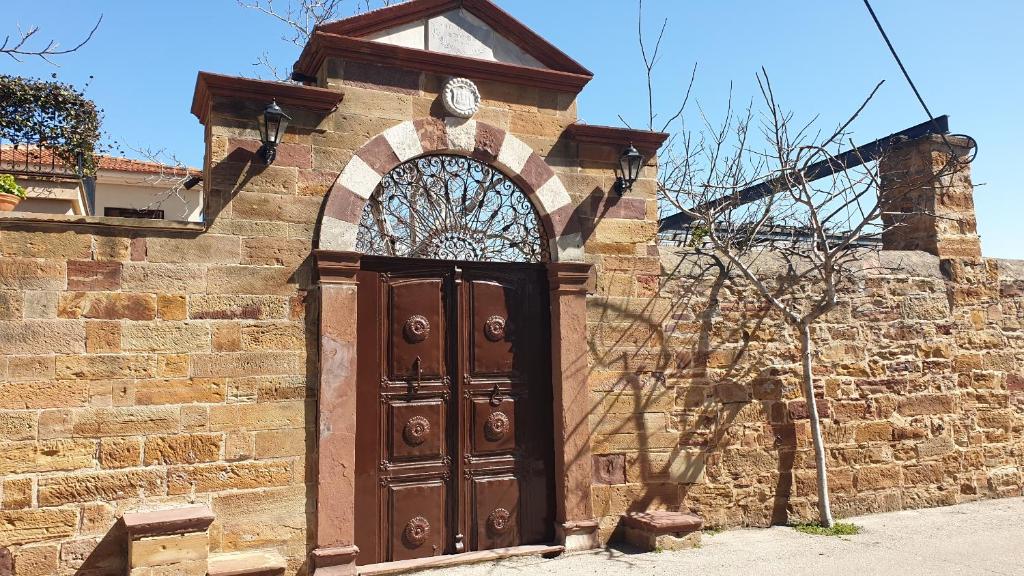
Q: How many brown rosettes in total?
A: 6